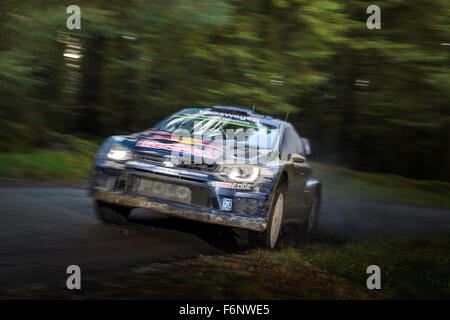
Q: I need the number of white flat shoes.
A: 0